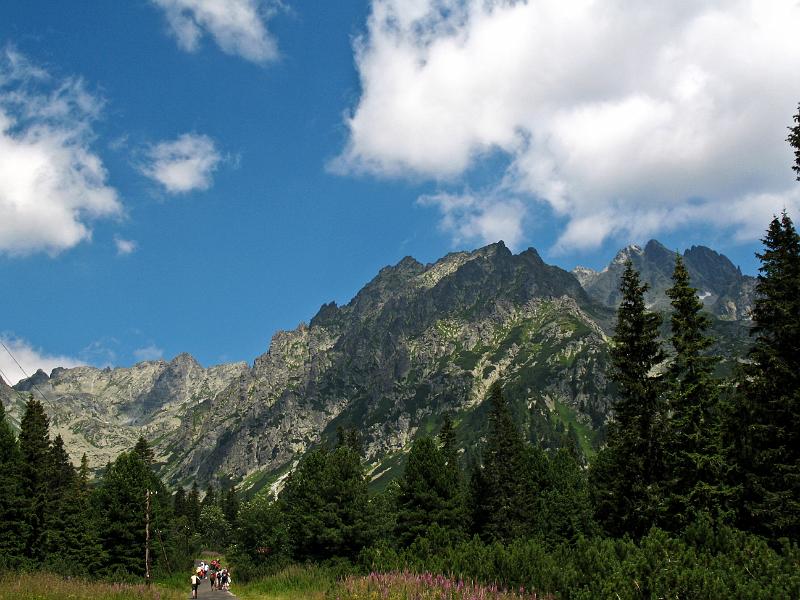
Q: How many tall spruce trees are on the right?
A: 3